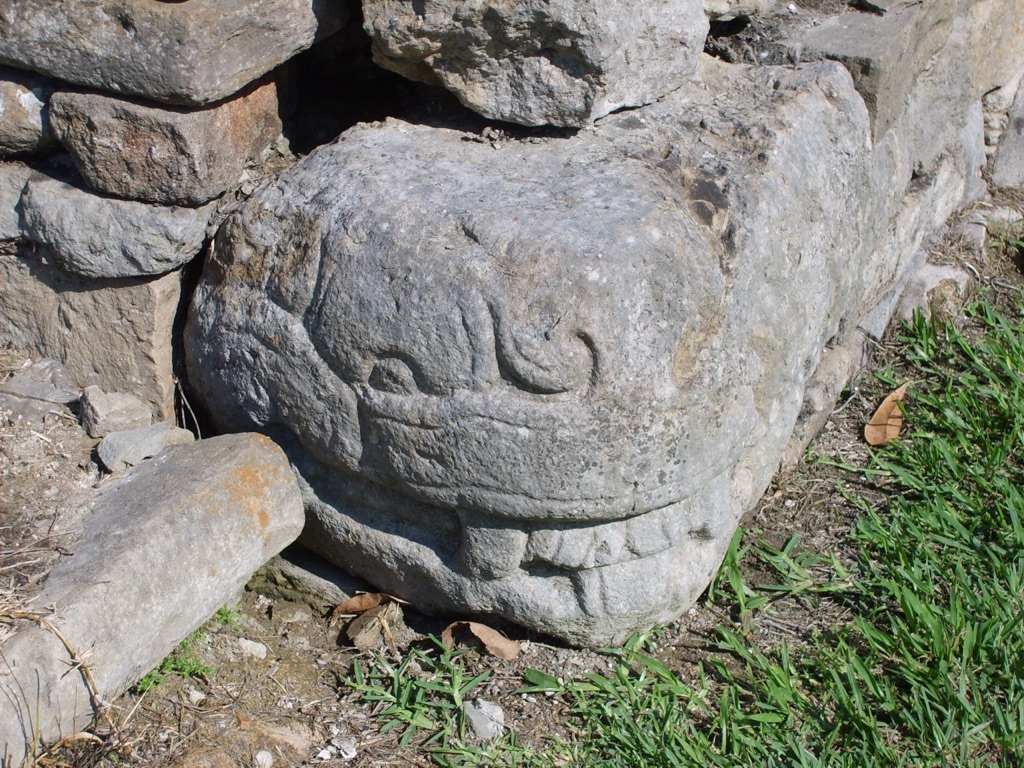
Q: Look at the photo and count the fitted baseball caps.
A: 0